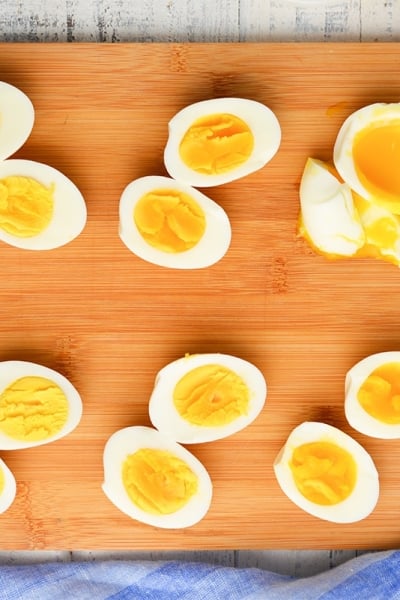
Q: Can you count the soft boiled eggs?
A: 1